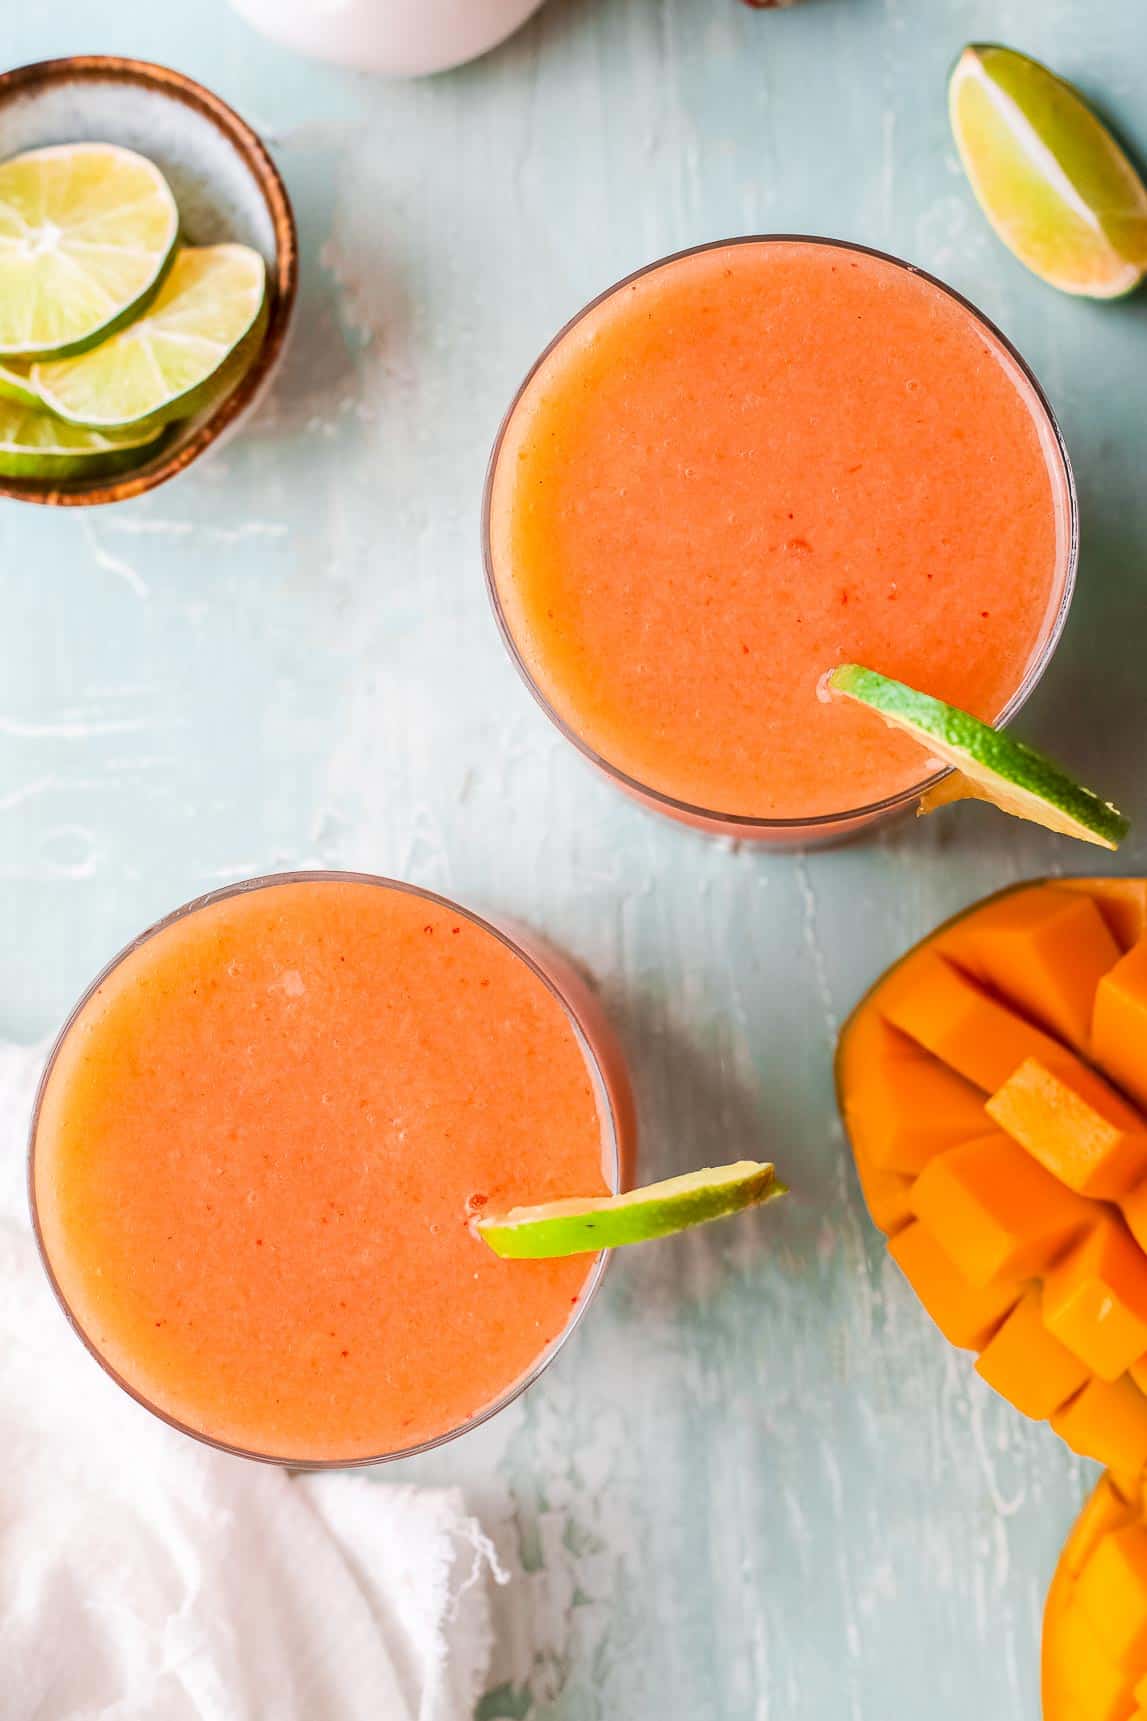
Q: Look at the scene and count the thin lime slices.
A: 6